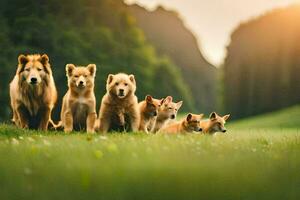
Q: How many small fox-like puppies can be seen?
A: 4